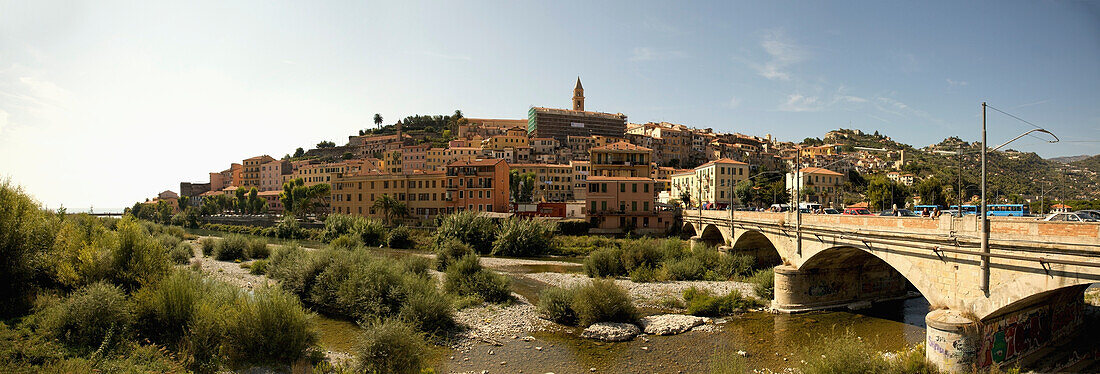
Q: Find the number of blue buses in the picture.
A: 3